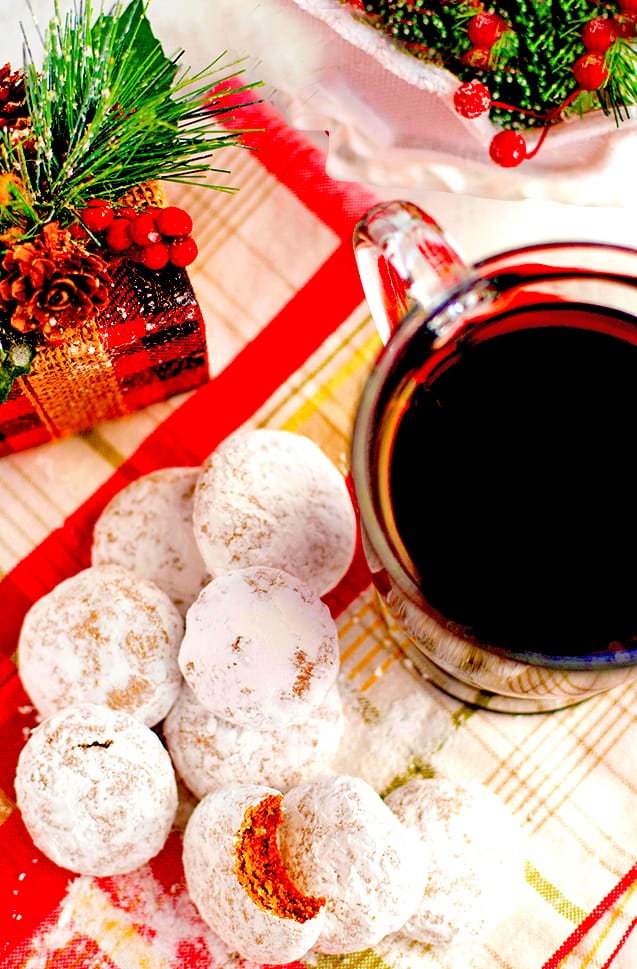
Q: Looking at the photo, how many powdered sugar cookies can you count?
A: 9